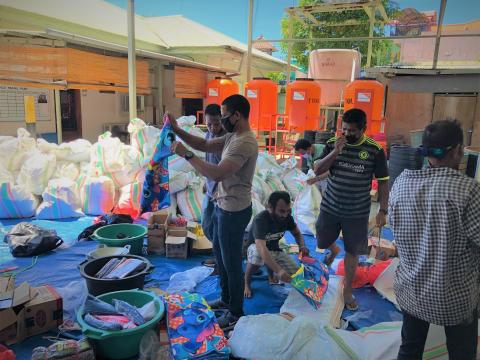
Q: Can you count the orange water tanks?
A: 4